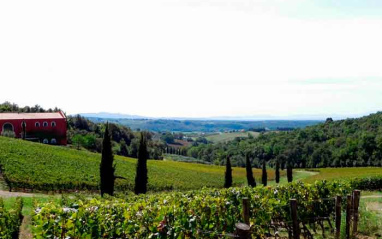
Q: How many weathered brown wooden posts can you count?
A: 6